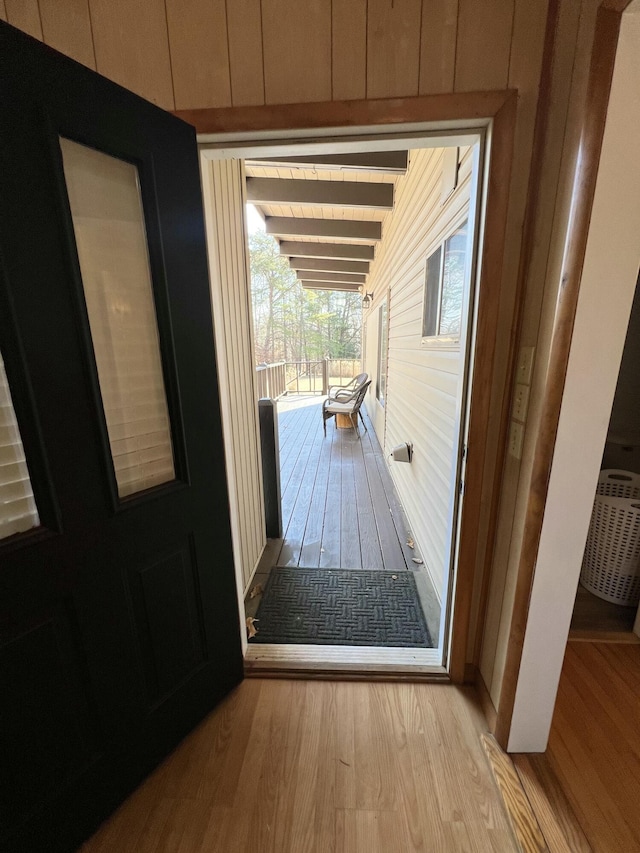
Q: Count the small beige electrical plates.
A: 3